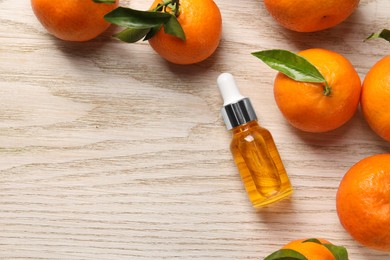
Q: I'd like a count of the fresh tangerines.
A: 7